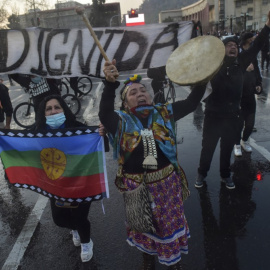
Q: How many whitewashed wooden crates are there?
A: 0